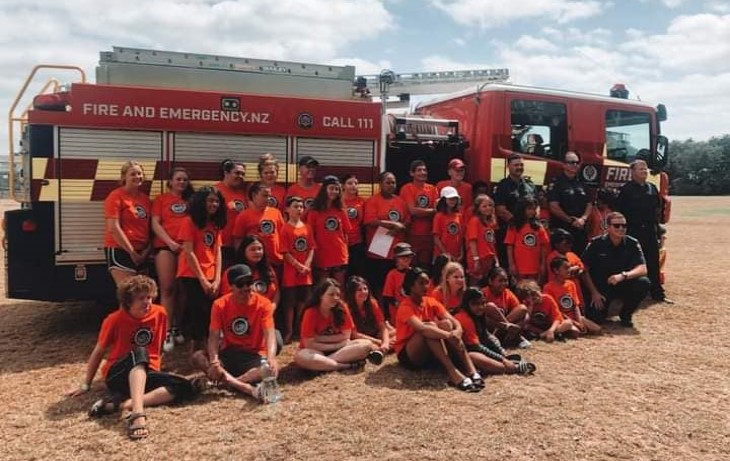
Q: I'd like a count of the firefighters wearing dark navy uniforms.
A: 4